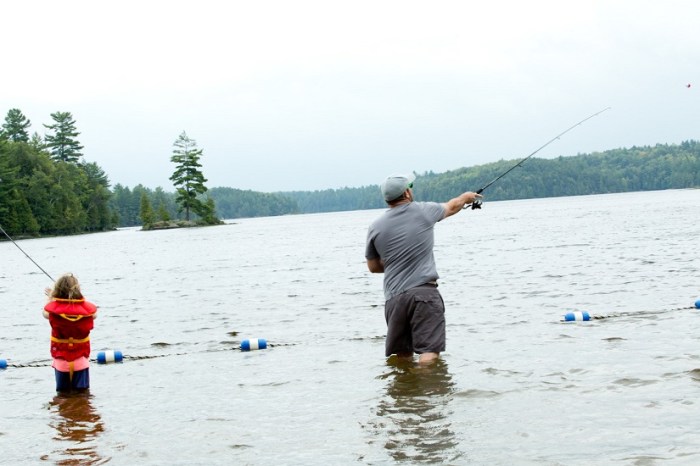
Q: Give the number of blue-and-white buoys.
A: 5